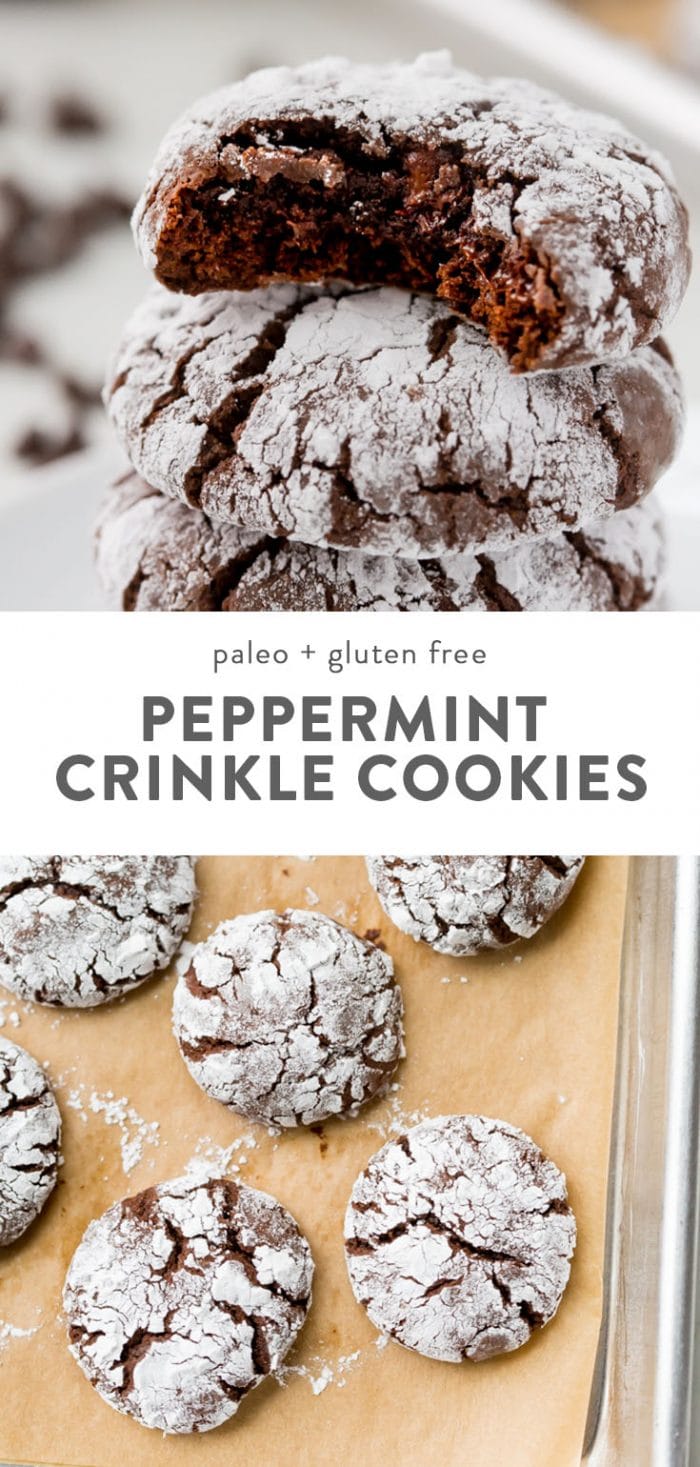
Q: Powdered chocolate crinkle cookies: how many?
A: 9